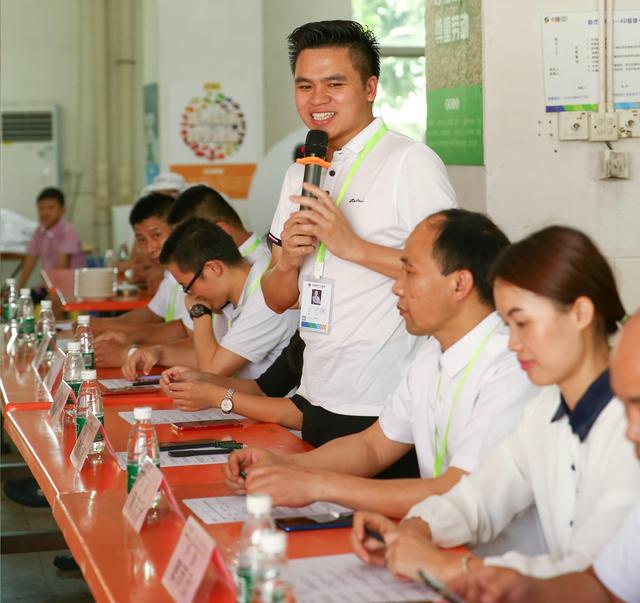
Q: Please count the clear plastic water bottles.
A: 9